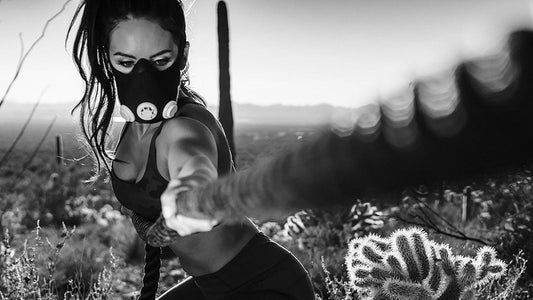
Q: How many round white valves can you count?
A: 3